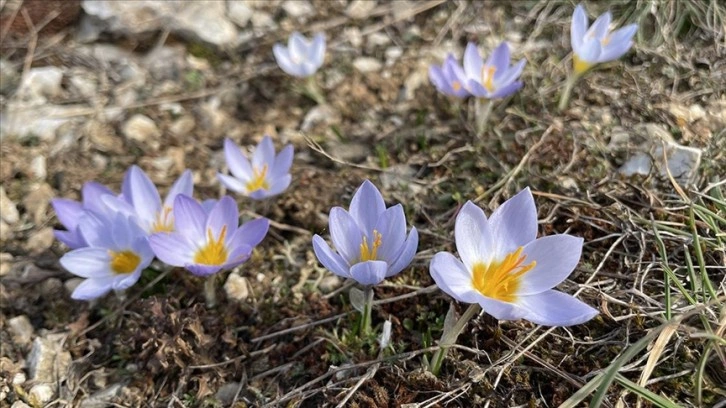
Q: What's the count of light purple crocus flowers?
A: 11